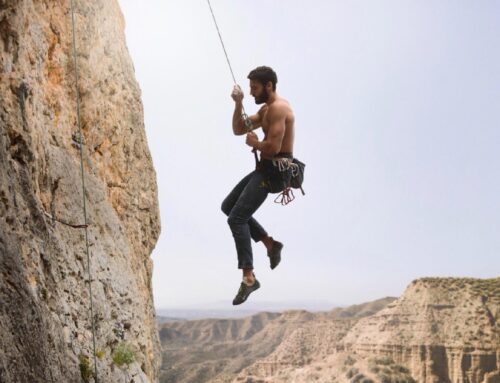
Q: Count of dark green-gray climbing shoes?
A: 2